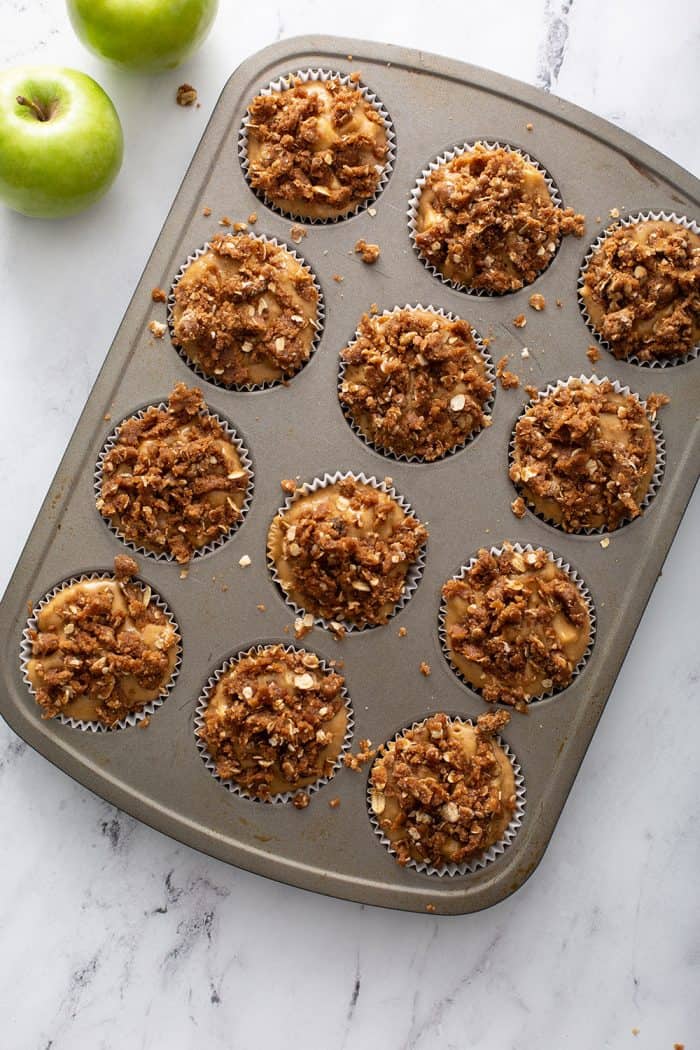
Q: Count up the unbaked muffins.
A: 12